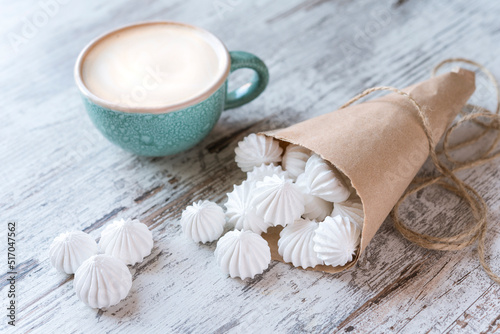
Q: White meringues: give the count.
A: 15